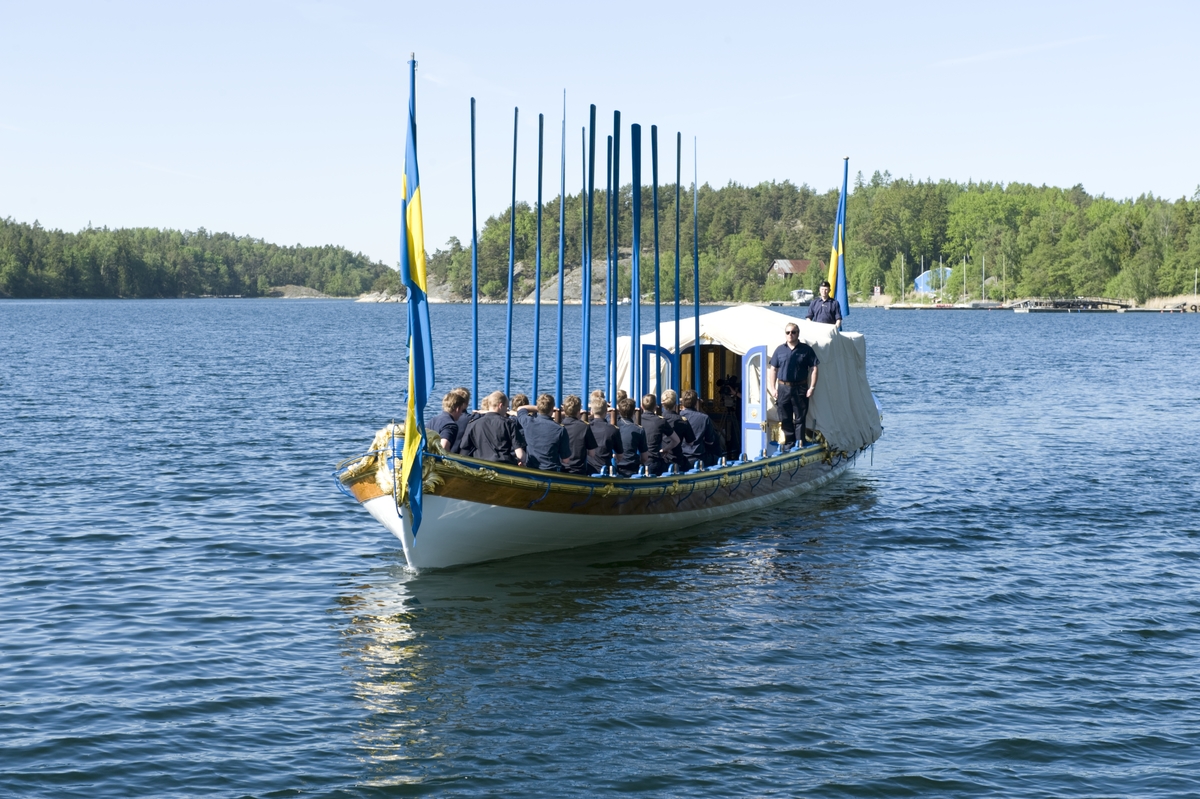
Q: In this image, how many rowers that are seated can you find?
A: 14